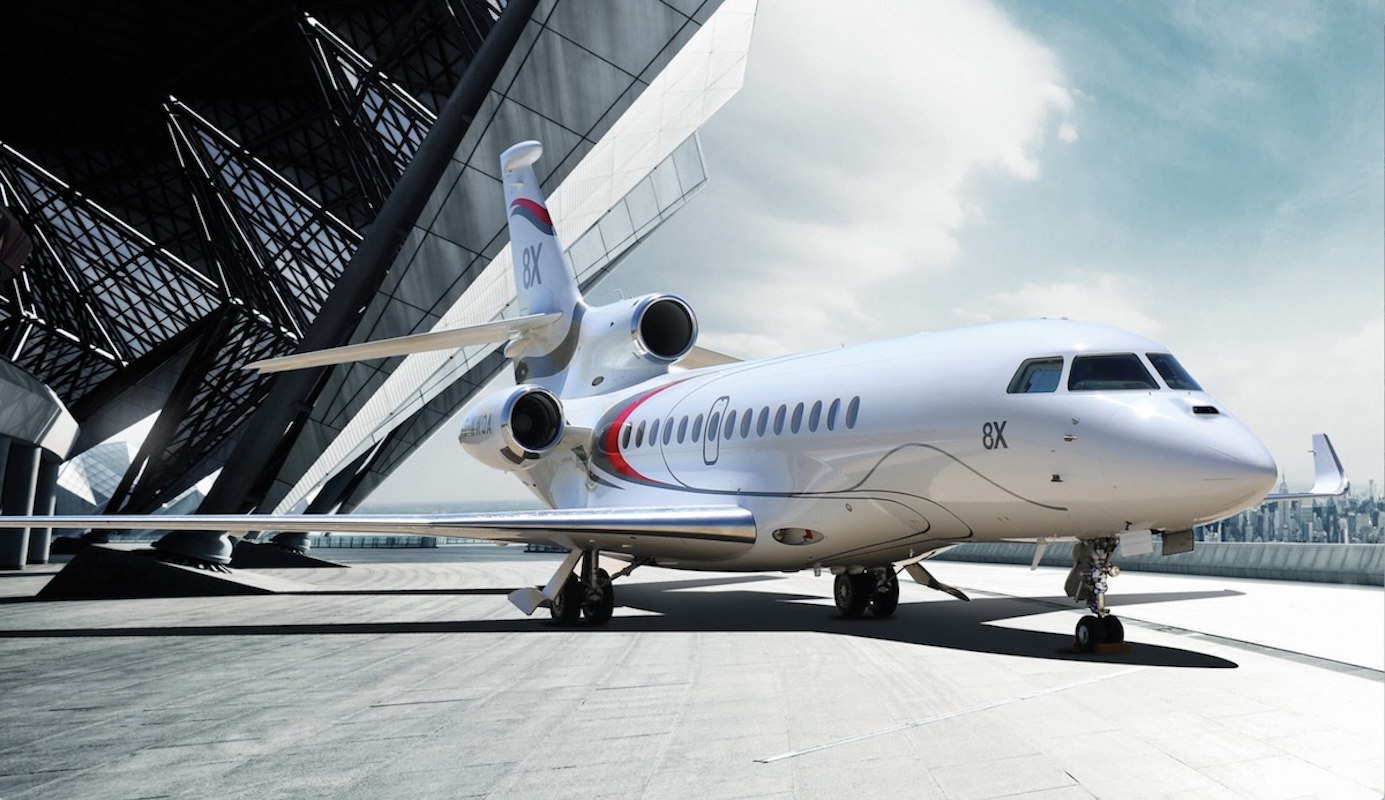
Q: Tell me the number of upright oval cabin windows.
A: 15